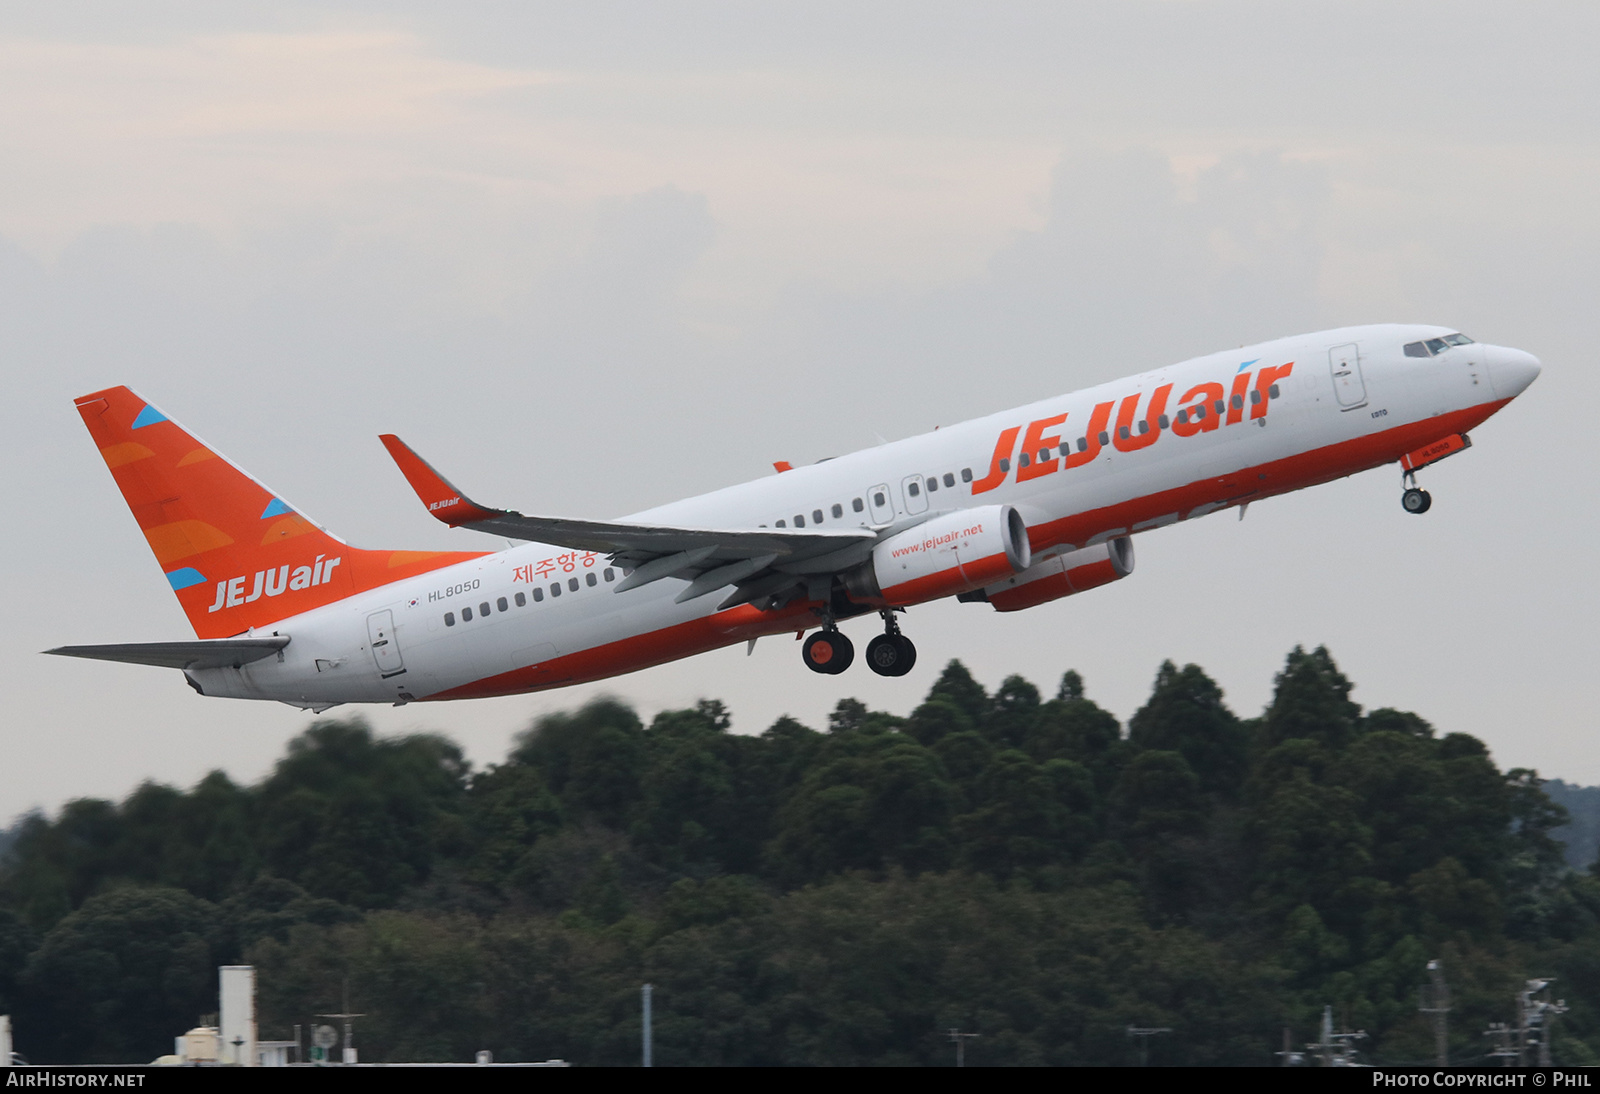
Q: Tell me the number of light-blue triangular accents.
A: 4